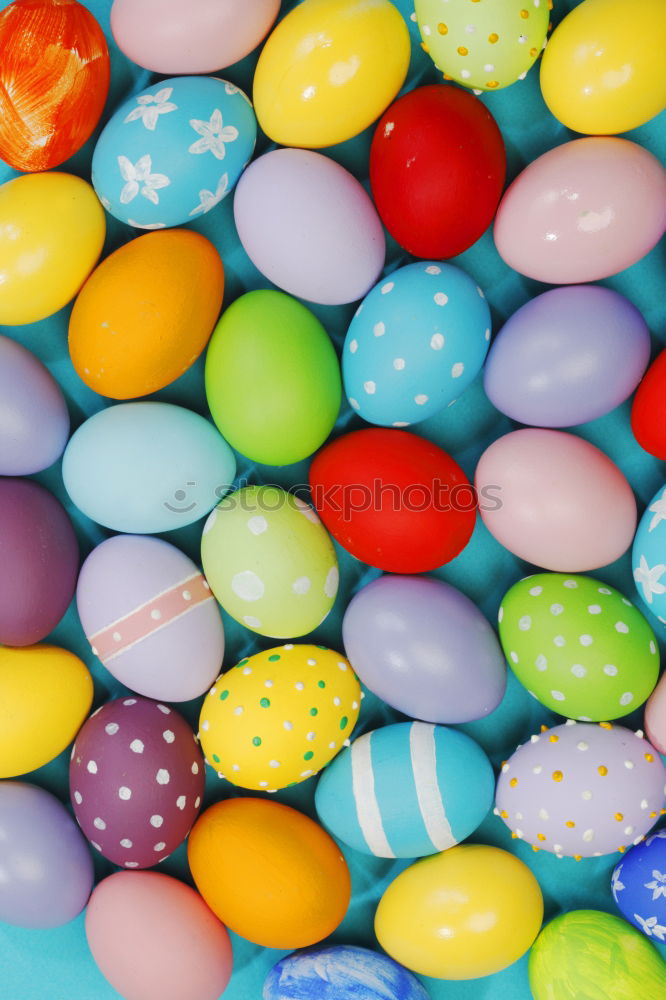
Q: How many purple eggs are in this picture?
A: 9